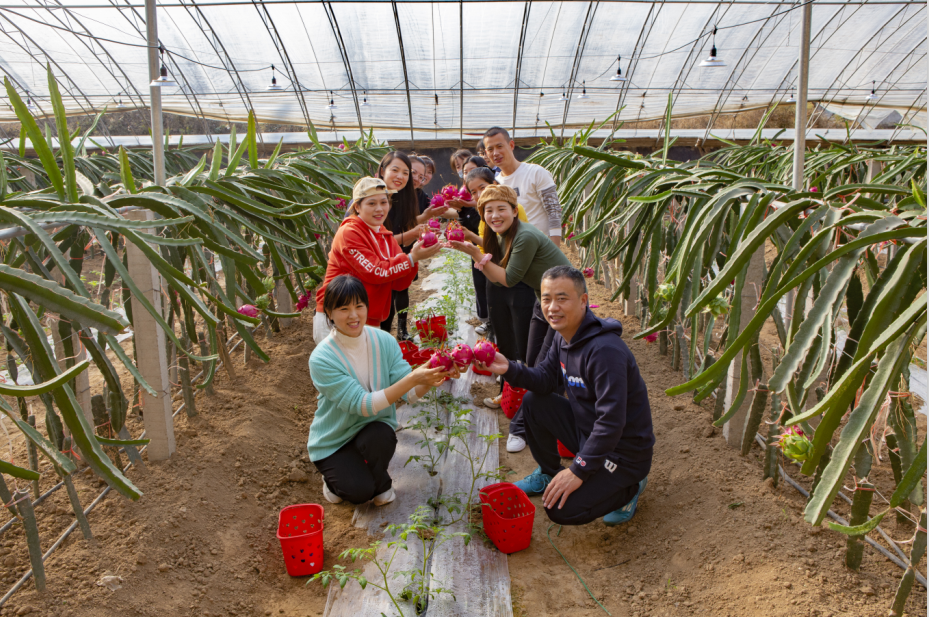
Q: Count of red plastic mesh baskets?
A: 8